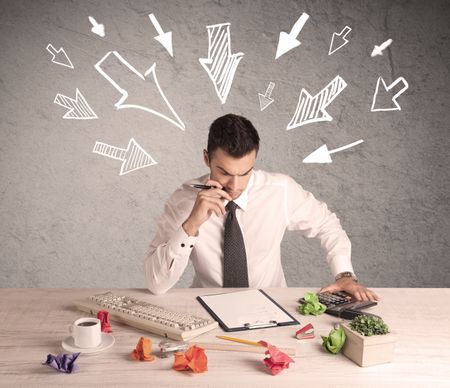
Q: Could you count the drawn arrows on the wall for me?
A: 14